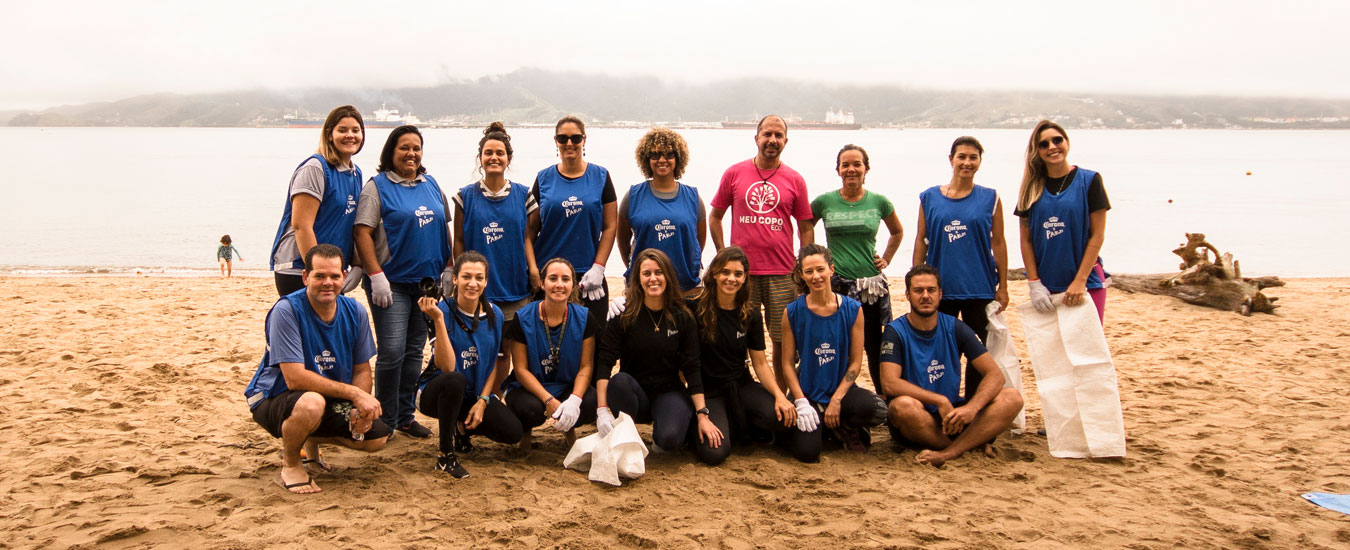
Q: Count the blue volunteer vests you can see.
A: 12